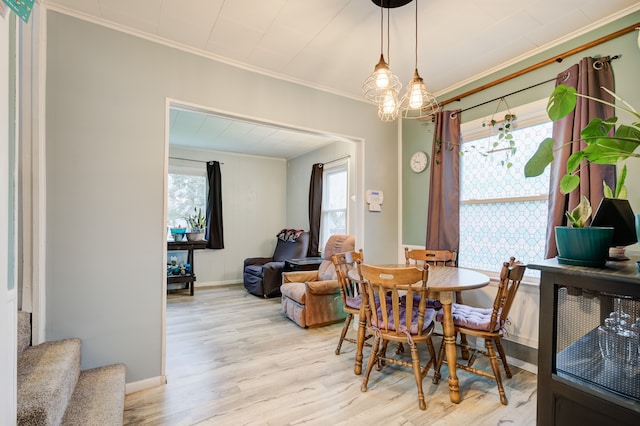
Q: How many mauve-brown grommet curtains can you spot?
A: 2